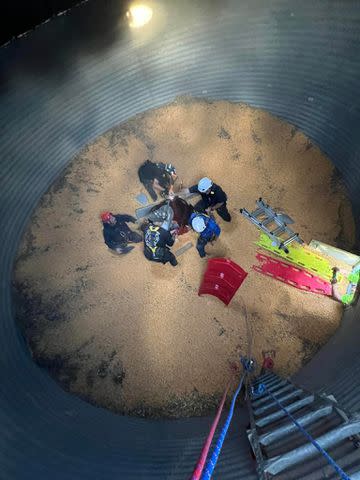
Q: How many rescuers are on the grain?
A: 5